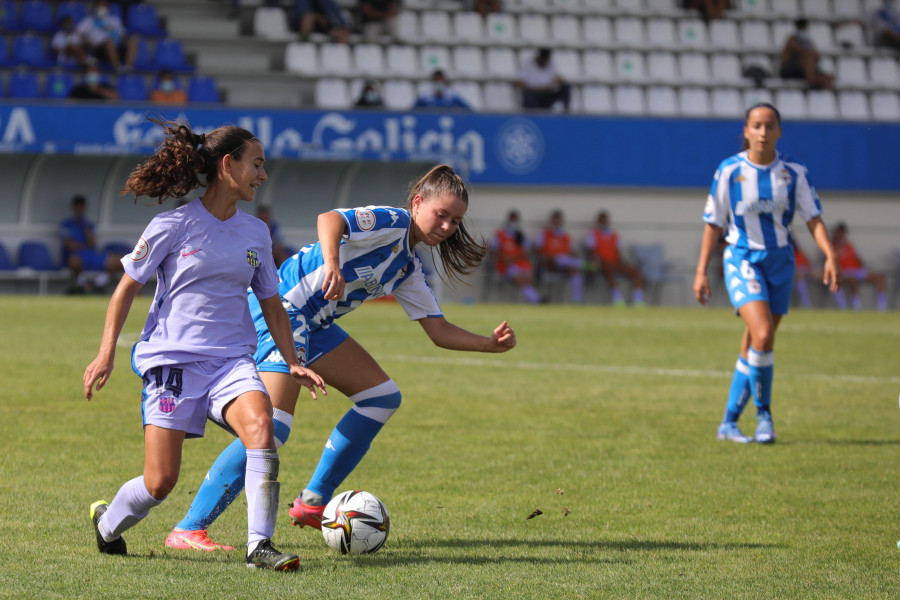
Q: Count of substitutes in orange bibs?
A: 5